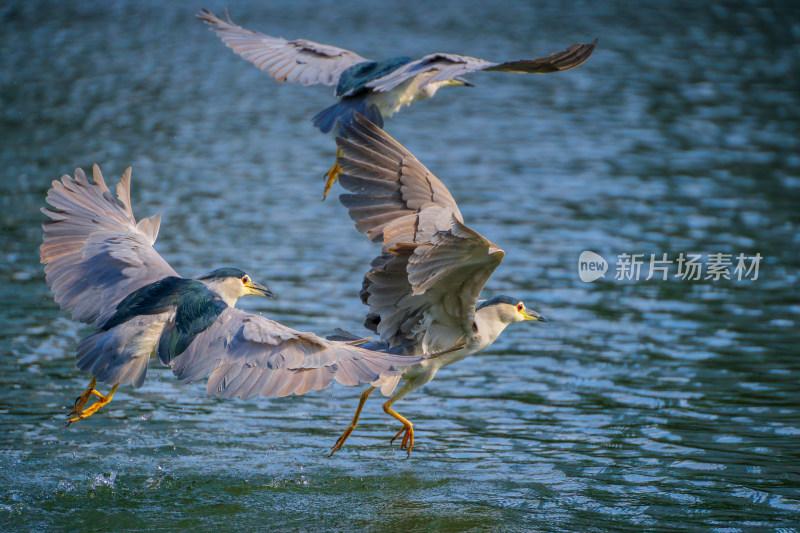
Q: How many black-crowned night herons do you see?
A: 3